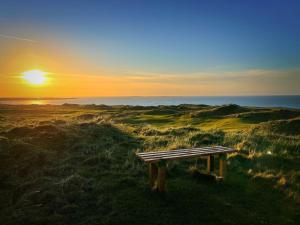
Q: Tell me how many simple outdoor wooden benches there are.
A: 1